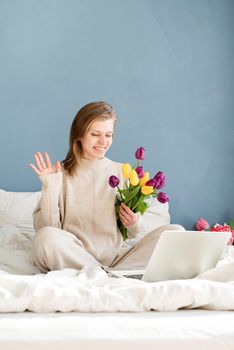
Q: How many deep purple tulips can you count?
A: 6